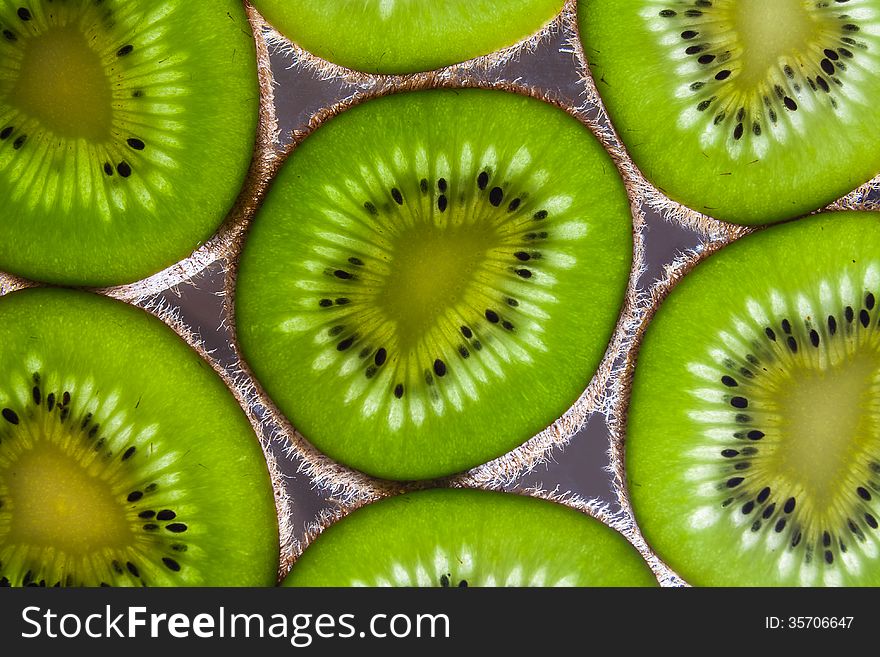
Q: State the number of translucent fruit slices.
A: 7